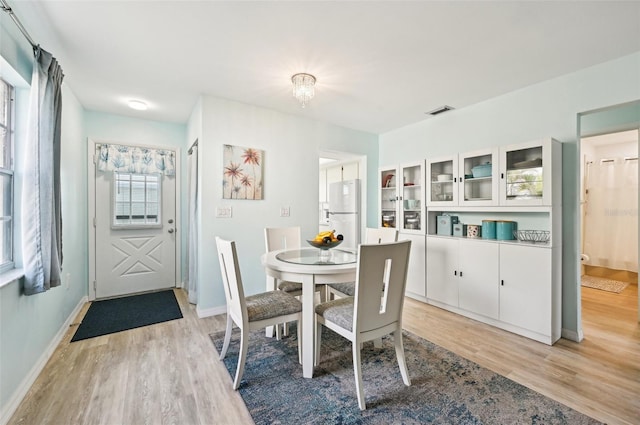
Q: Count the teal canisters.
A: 2